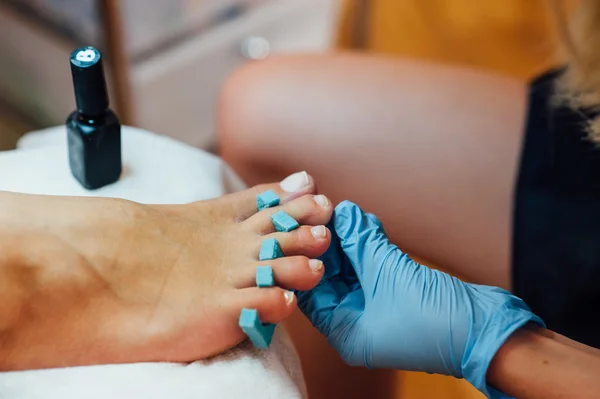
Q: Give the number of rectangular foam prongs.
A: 5